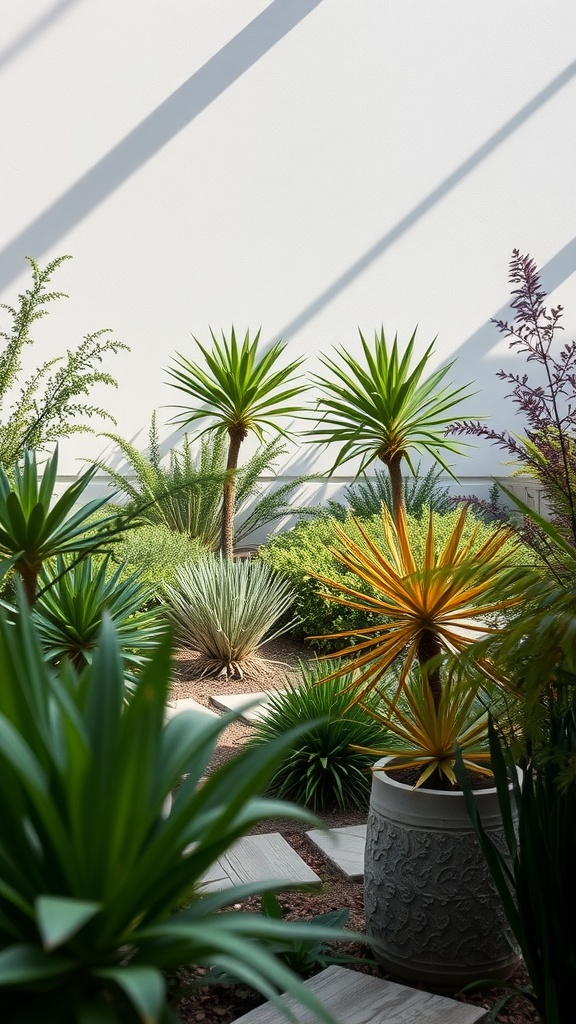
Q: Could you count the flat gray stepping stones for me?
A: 5